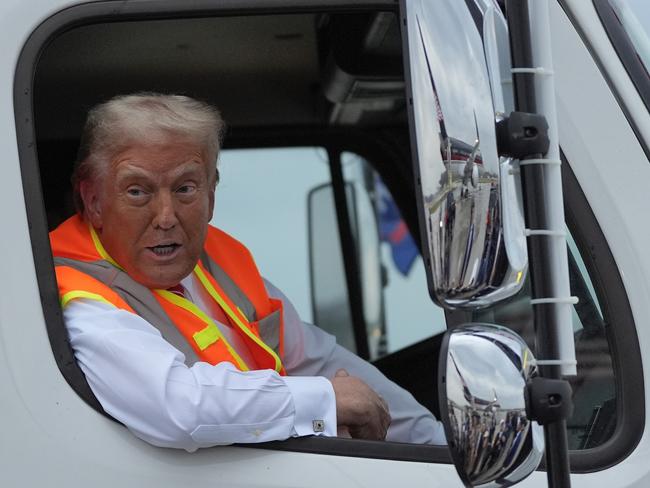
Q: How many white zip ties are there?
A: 5